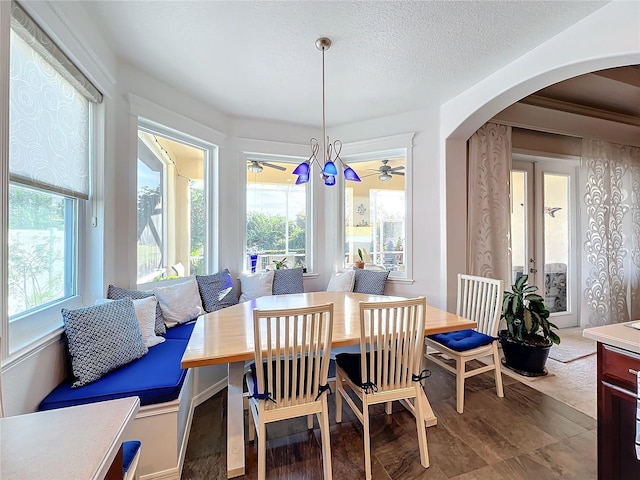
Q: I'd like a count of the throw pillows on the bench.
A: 9